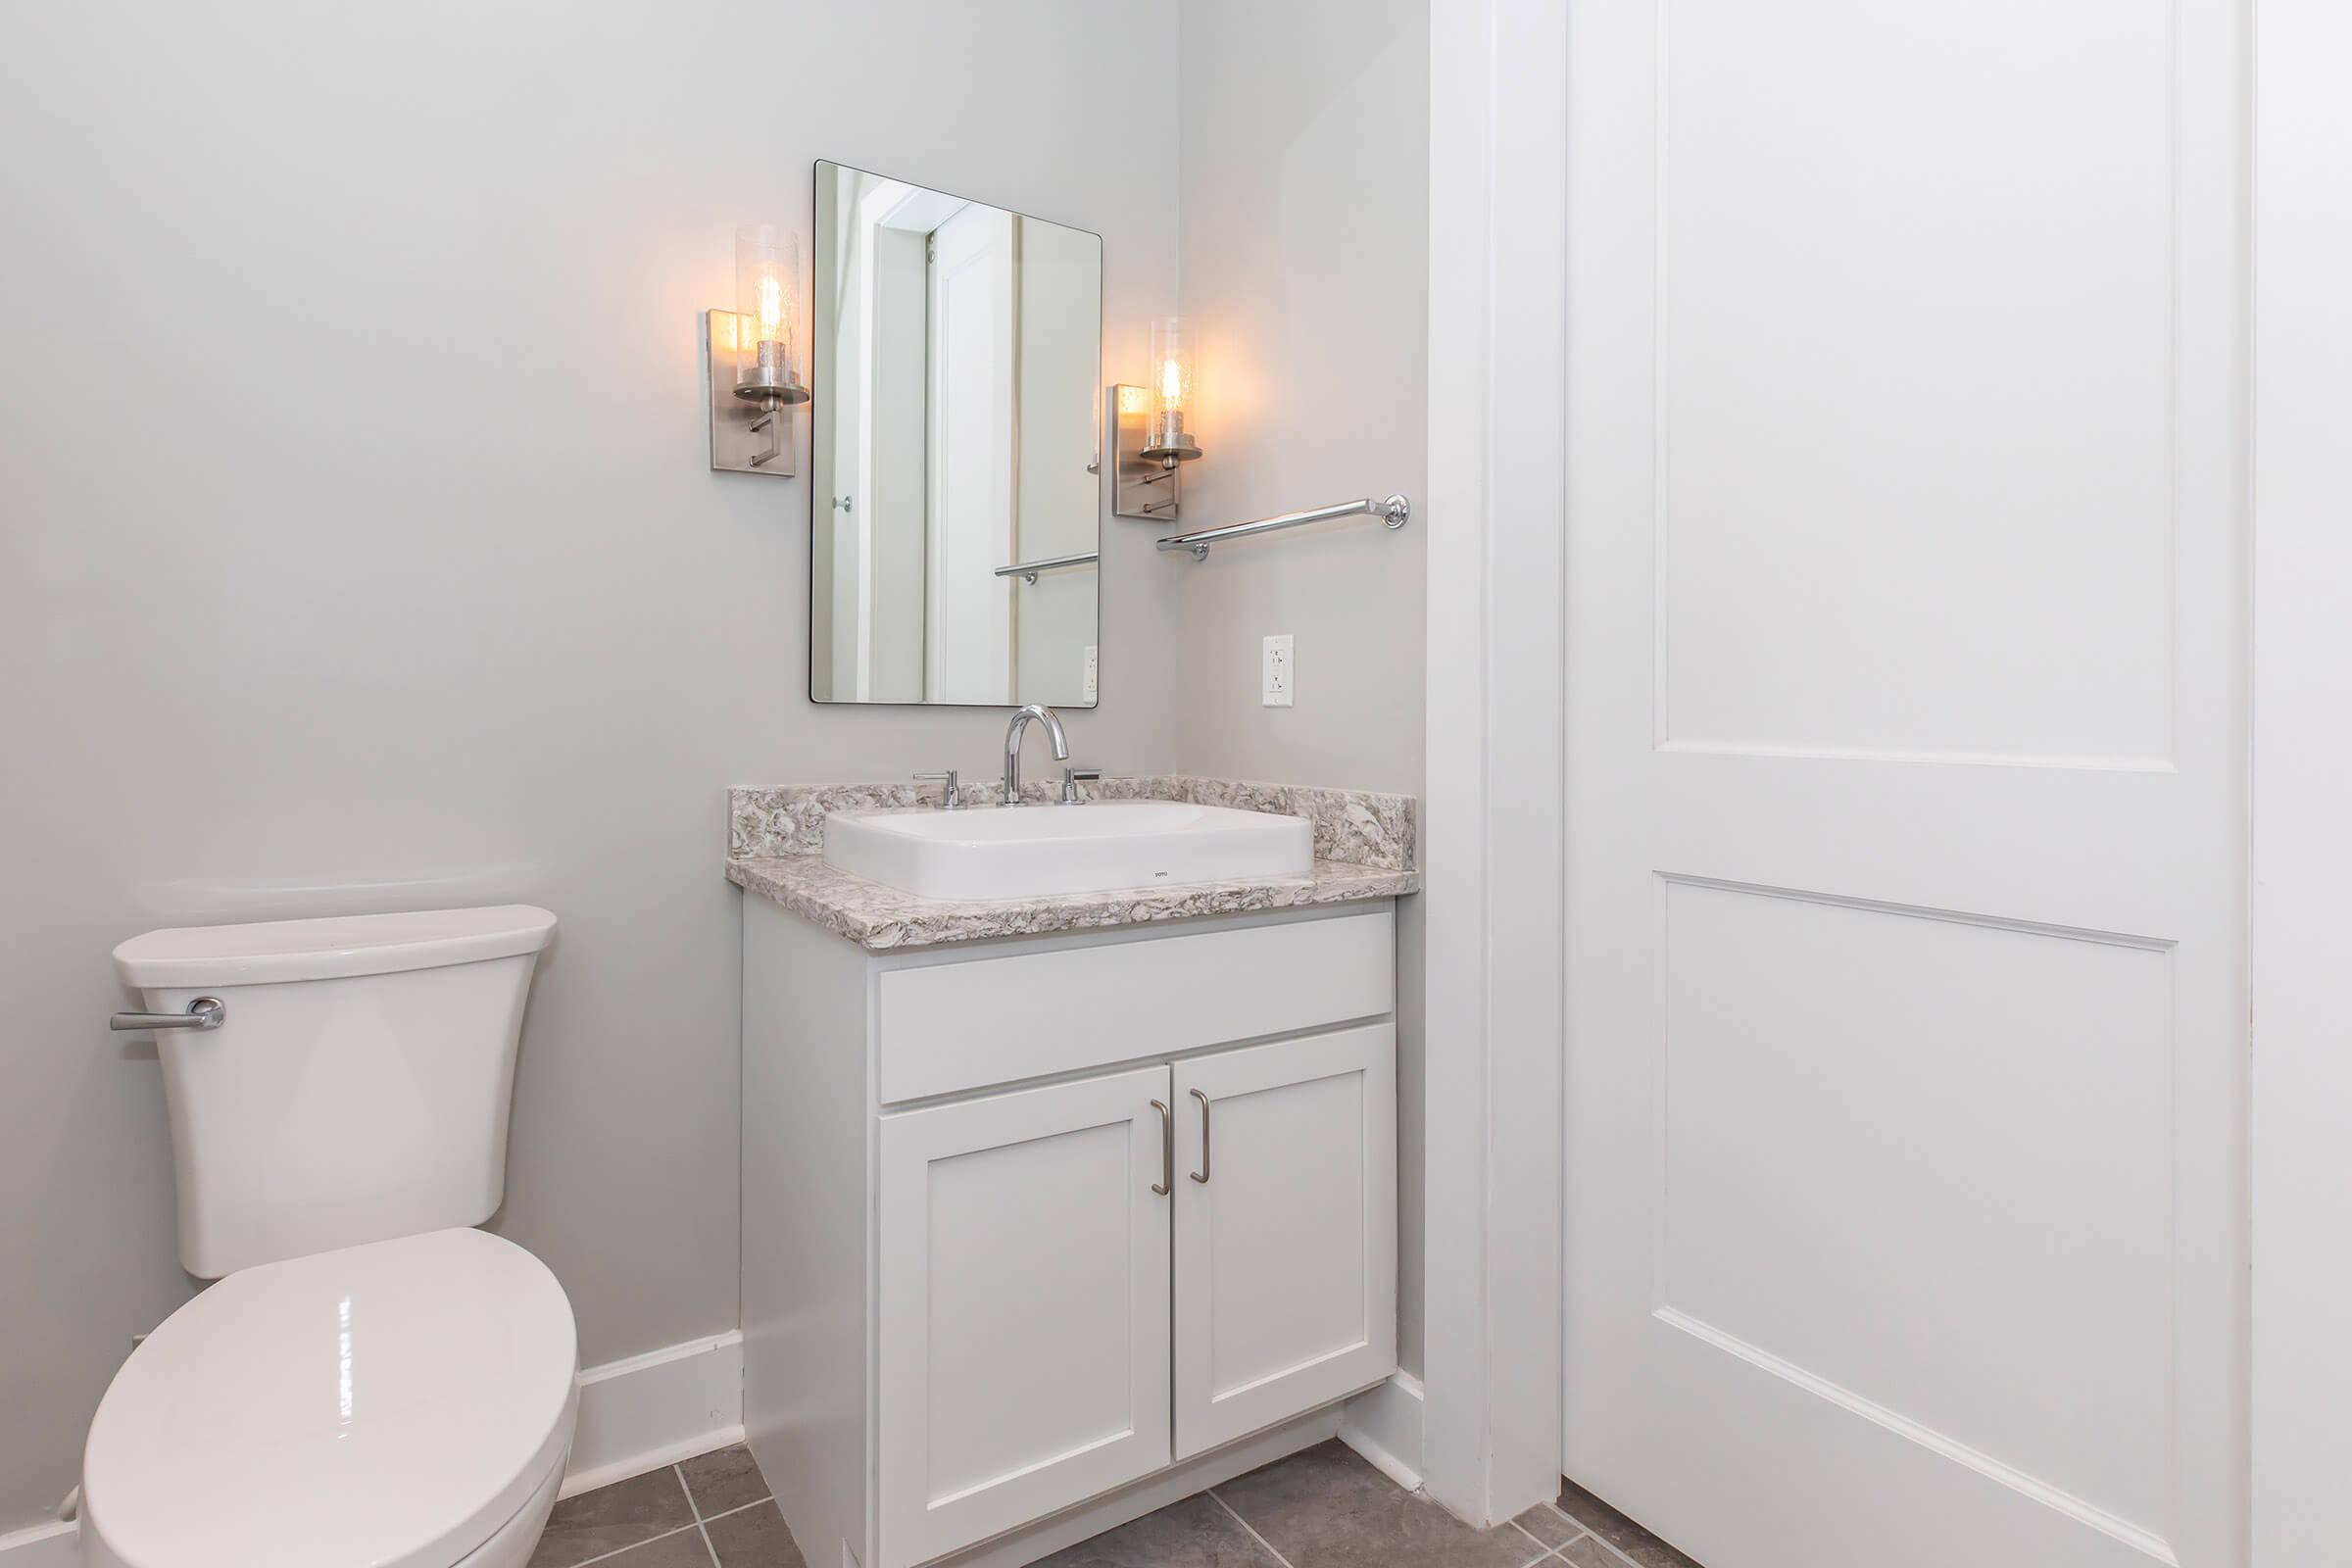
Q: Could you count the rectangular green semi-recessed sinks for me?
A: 0